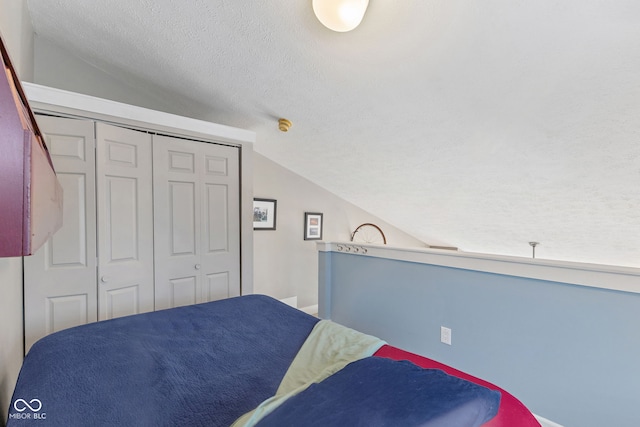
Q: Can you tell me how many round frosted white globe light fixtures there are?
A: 1